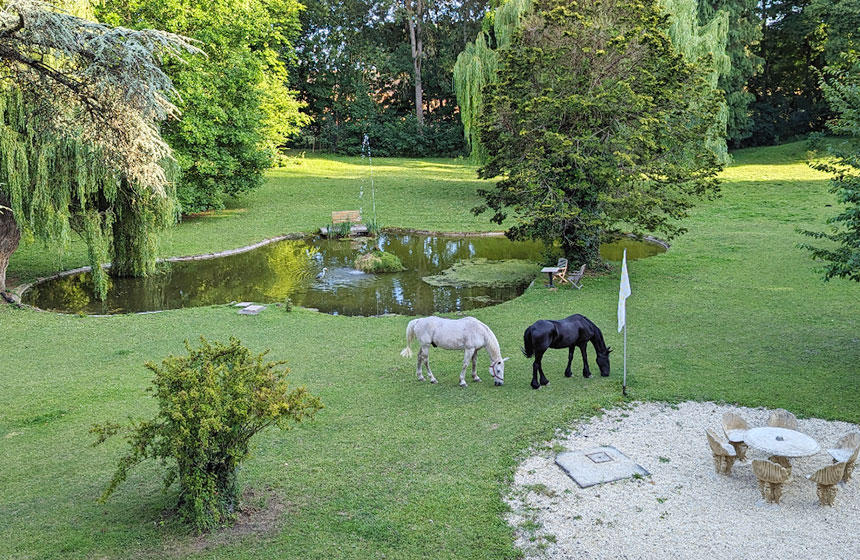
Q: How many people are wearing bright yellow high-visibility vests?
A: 0